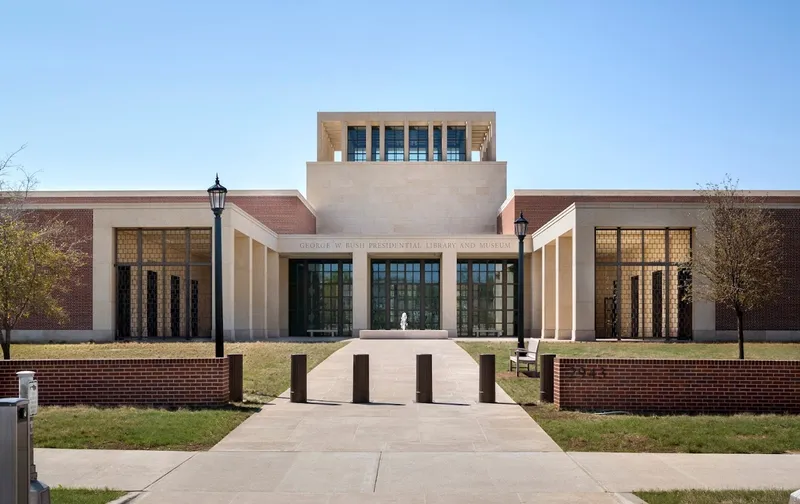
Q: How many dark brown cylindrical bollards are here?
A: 6